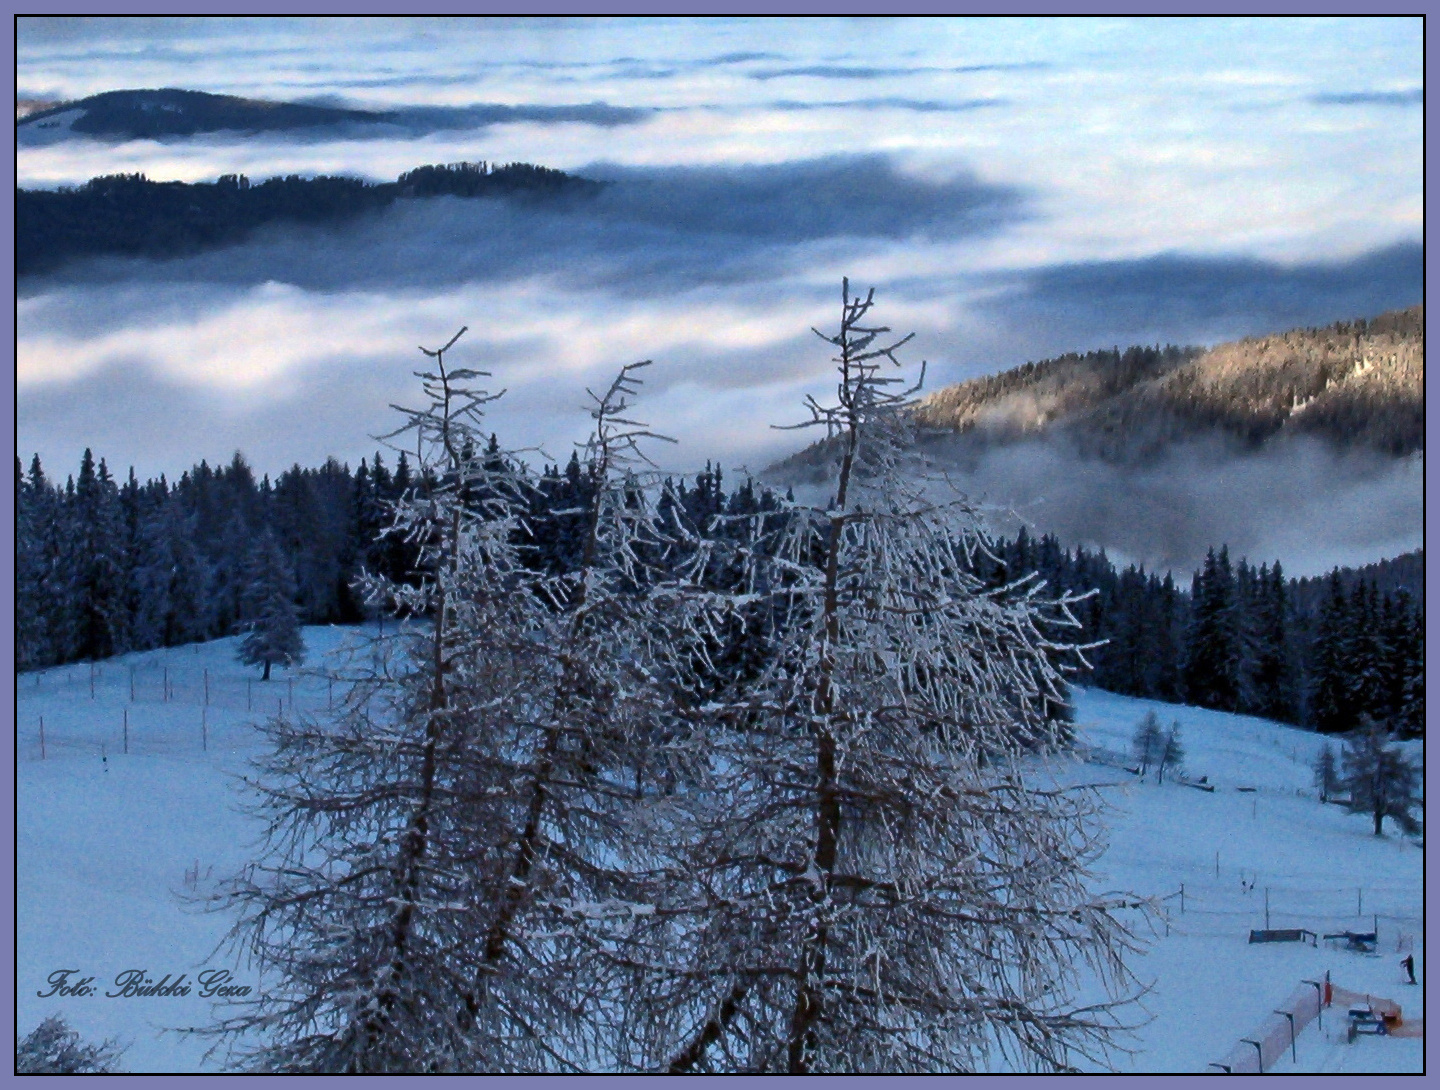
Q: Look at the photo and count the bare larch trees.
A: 3